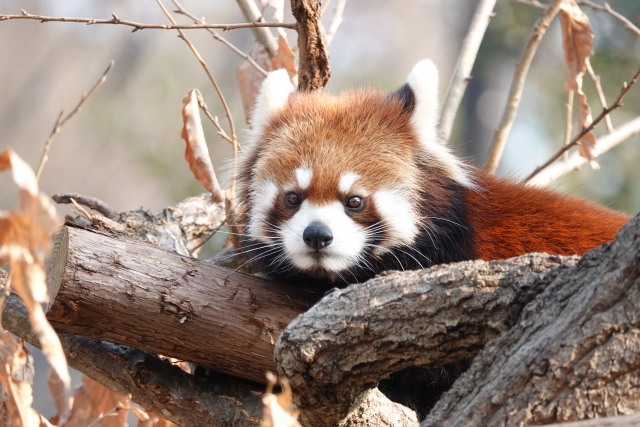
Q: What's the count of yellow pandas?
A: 0